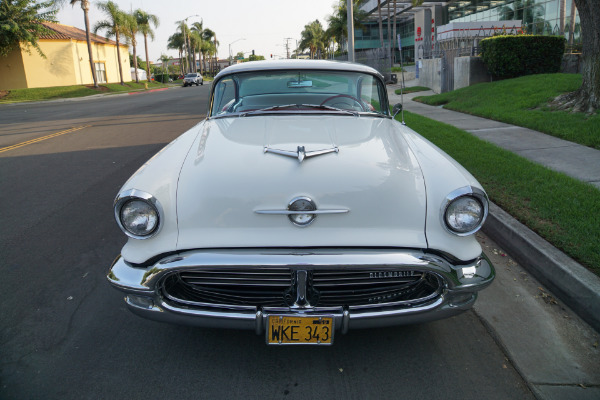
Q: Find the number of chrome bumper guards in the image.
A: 2